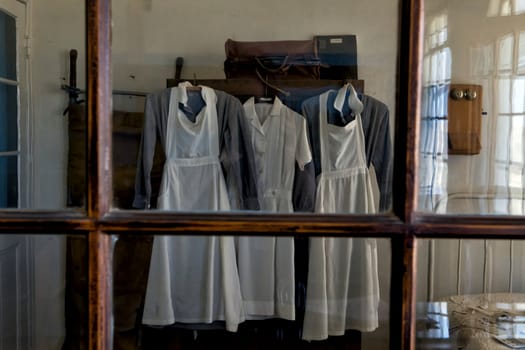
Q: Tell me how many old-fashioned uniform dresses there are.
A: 3